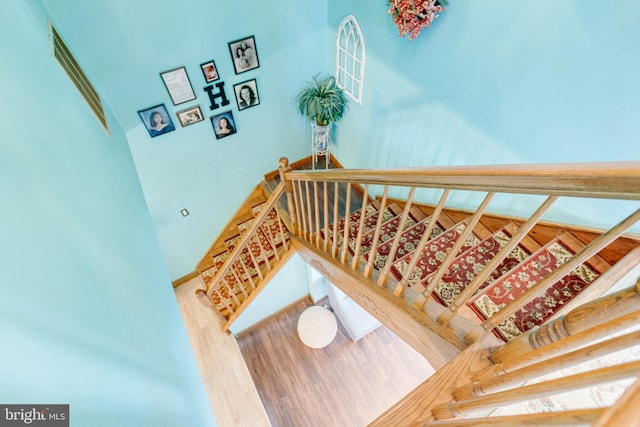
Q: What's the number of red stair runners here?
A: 12